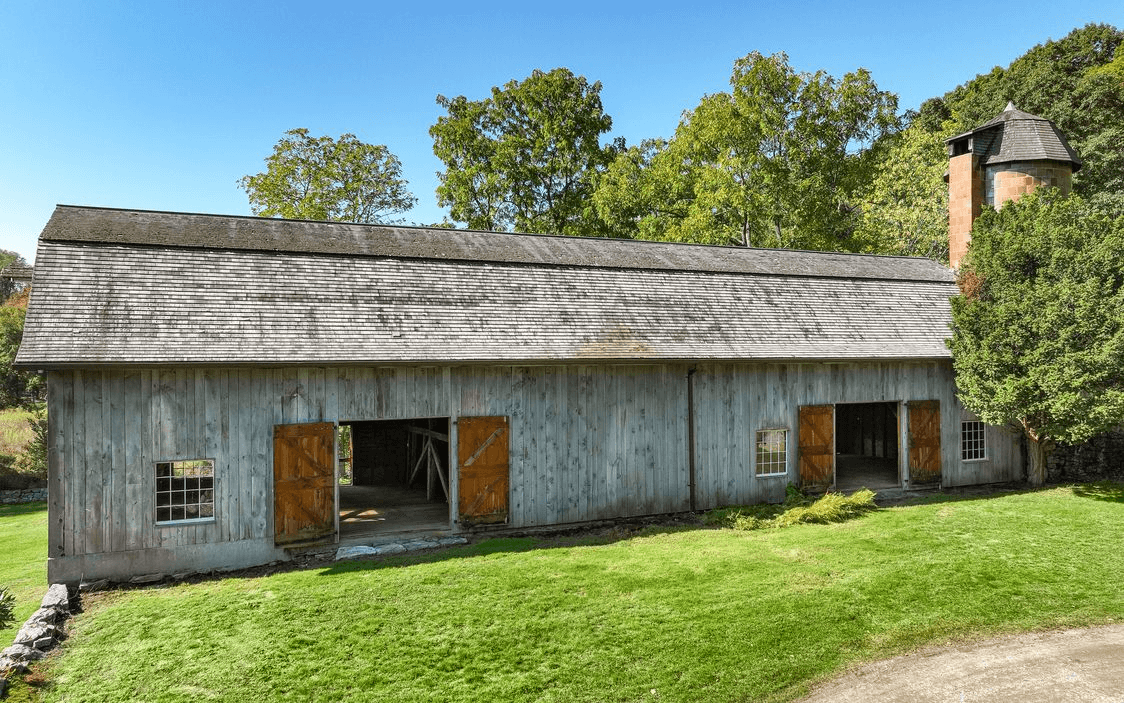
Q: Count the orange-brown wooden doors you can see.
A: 4